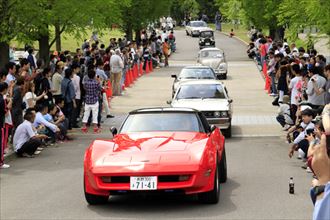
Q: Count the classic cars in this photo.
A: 6